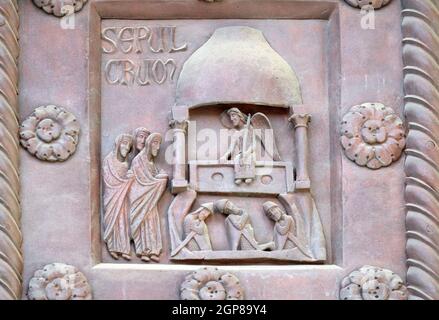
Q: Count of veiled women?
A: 3